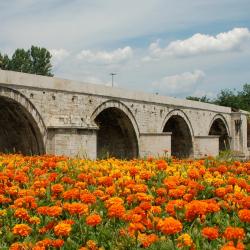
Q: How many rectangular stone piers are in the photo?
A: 3